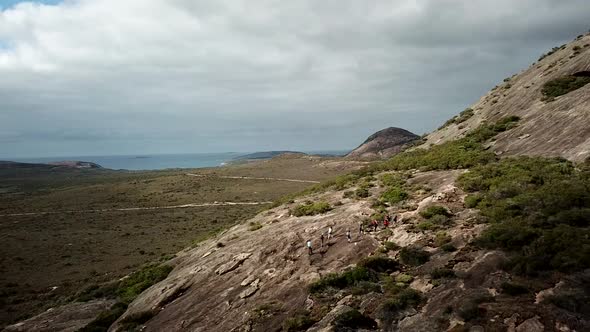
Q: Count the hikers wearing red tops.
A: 2